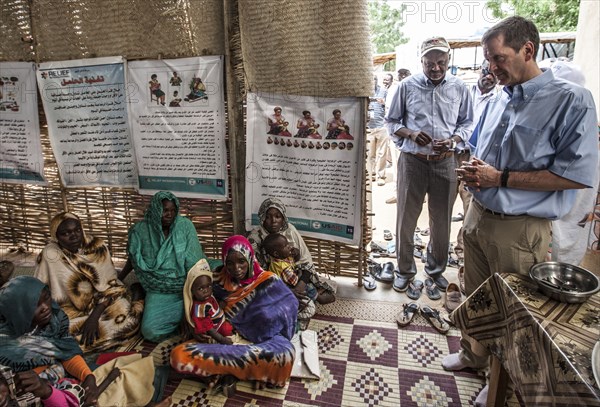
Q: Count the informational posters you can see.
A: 4